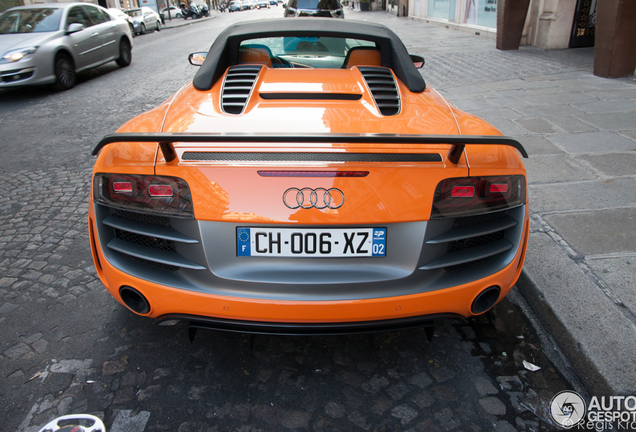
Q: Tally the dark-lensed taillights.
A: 2